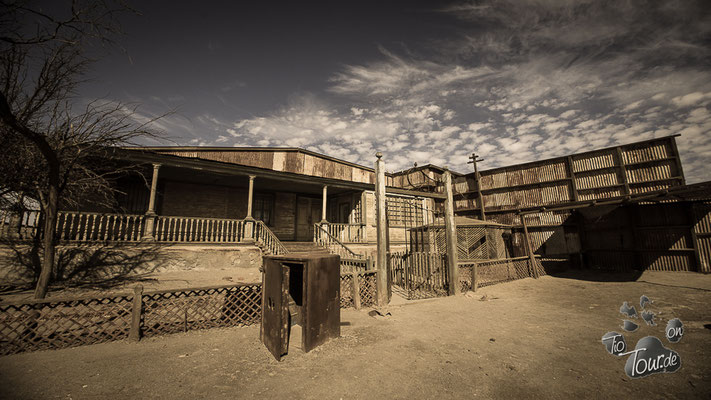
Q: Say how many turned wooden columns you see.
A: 3